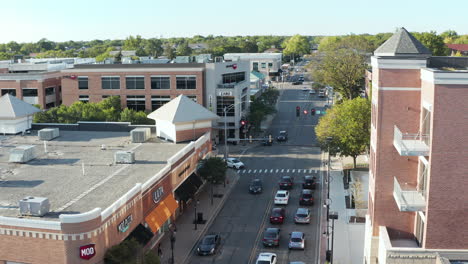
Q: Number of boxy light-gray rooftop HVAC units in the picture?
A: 5